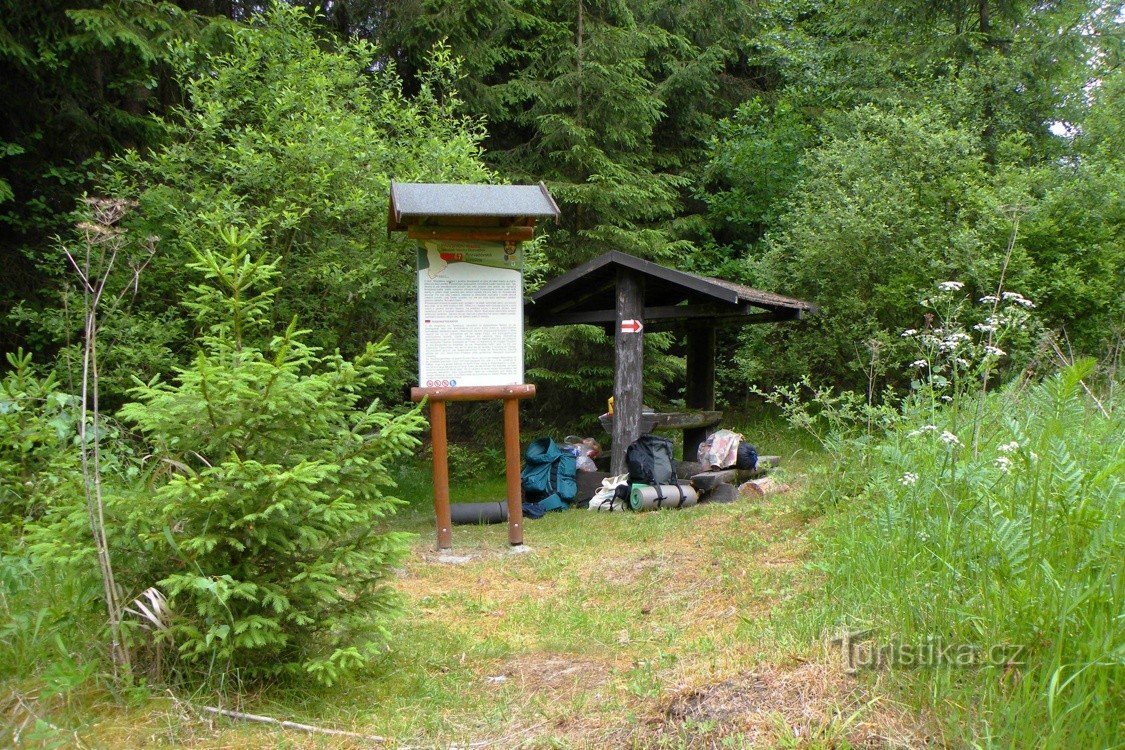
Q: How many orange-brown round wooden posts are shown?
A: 2